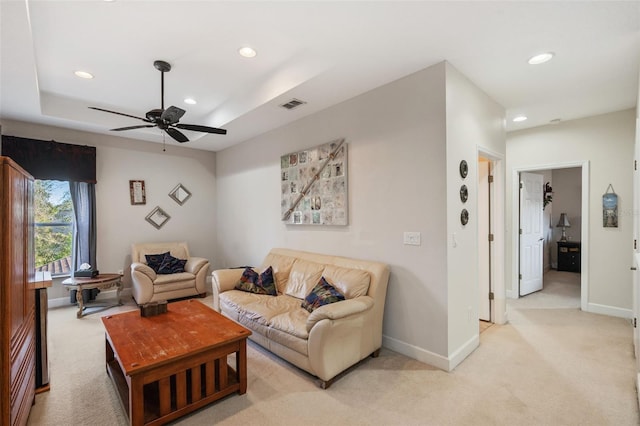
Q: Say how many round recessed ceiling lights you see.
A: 5